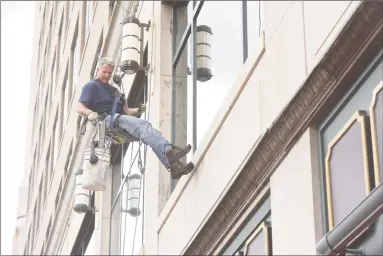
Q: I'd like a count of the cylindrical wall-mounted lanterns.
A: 4